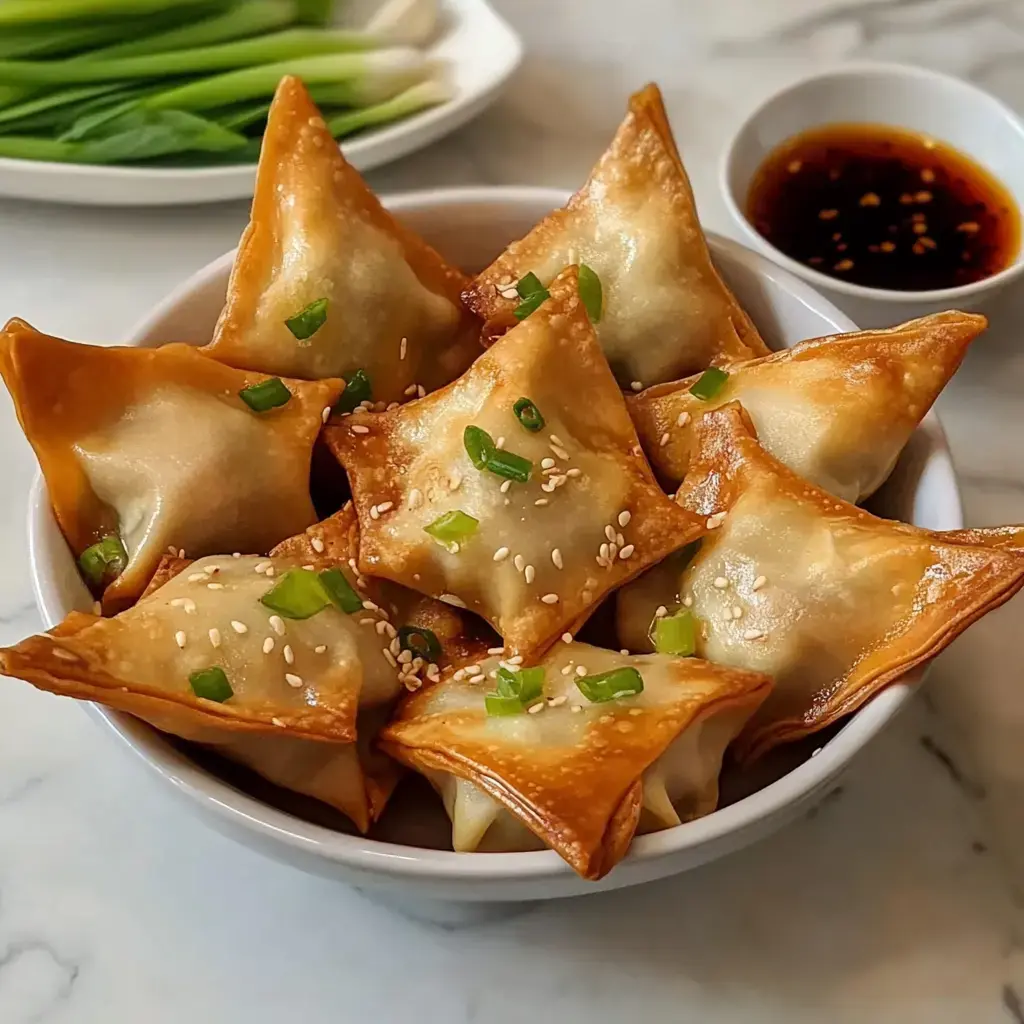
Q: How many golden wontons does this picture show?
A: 8